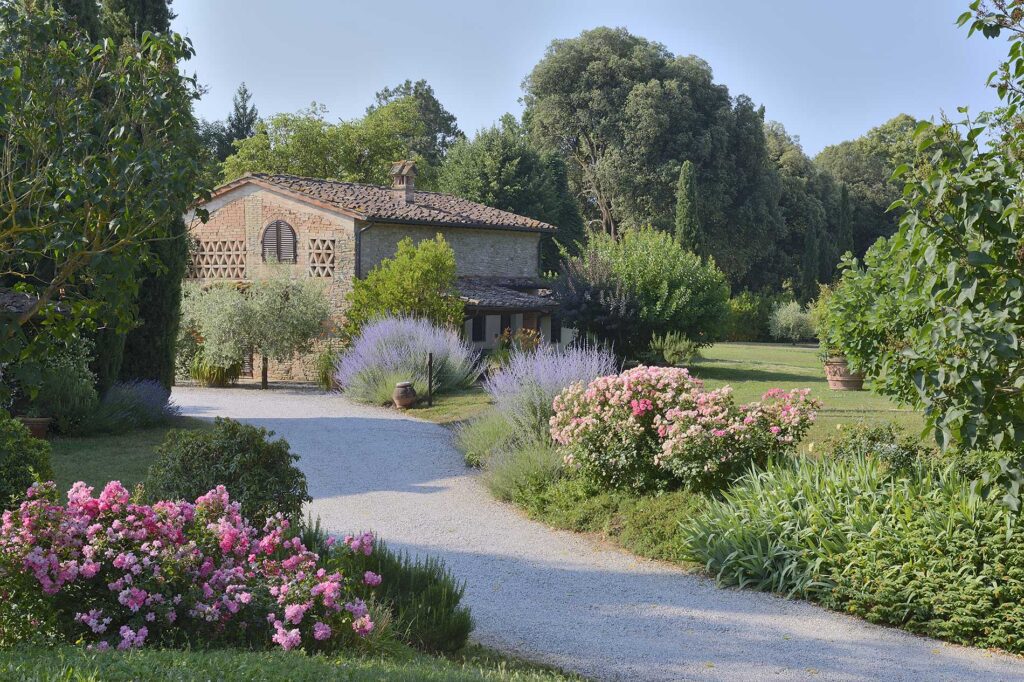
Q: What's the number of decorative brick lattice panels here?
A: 2